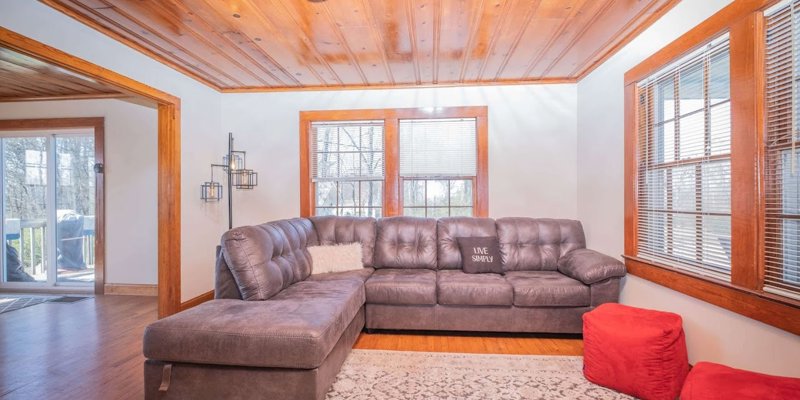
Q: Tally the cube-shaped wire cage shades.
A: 3